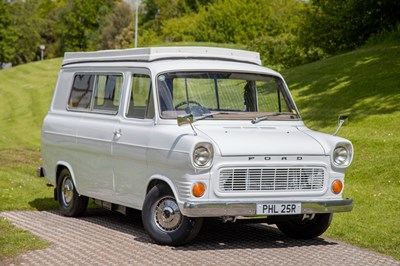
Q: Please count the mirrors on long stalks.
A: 2